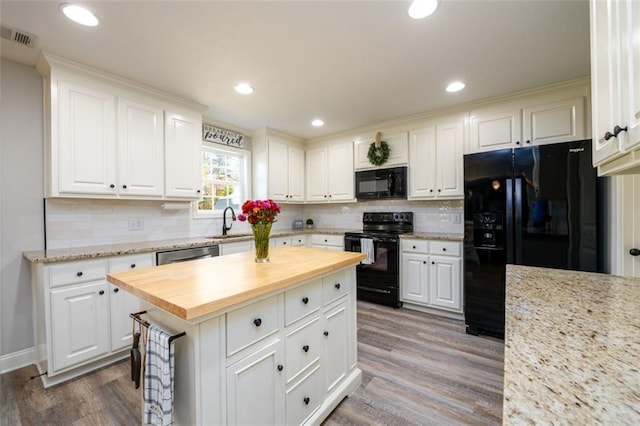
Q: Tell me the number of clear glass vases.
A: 1